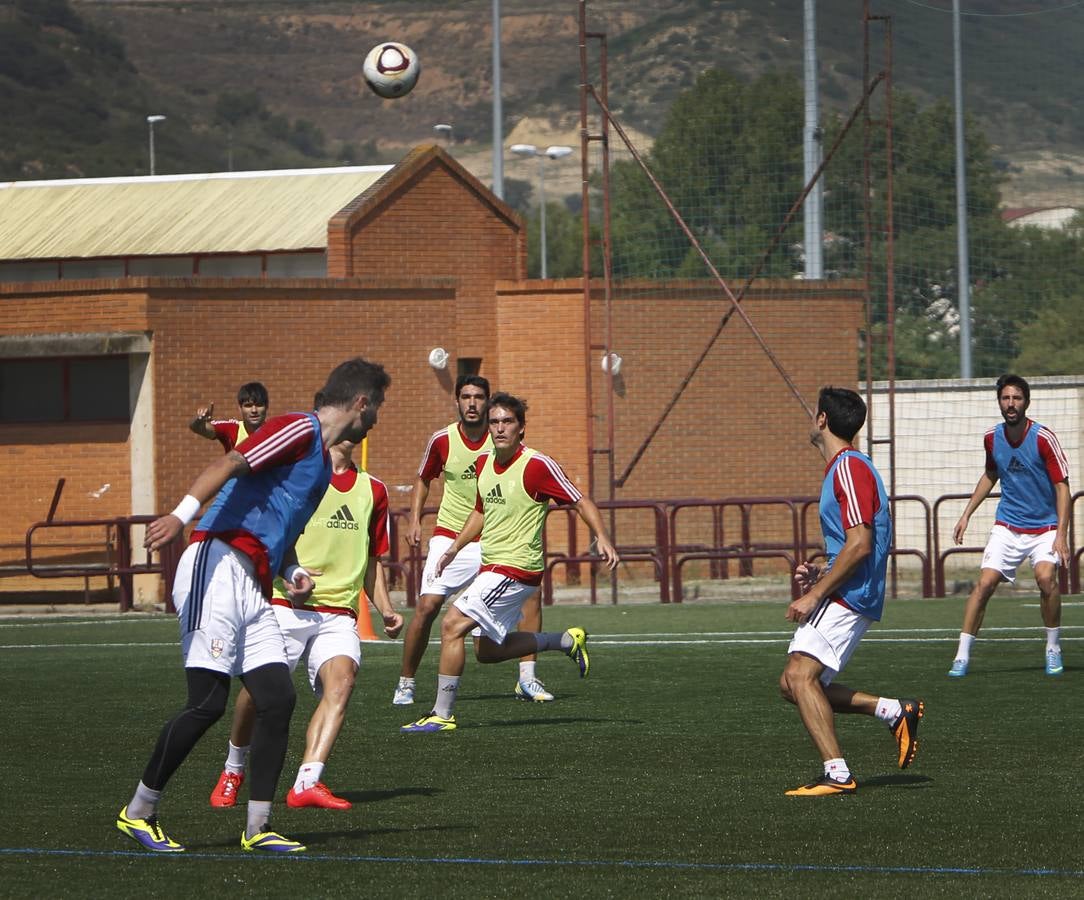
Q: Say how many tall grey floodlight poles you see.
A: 3